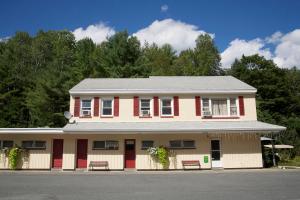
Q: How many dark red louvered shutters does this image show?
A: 8